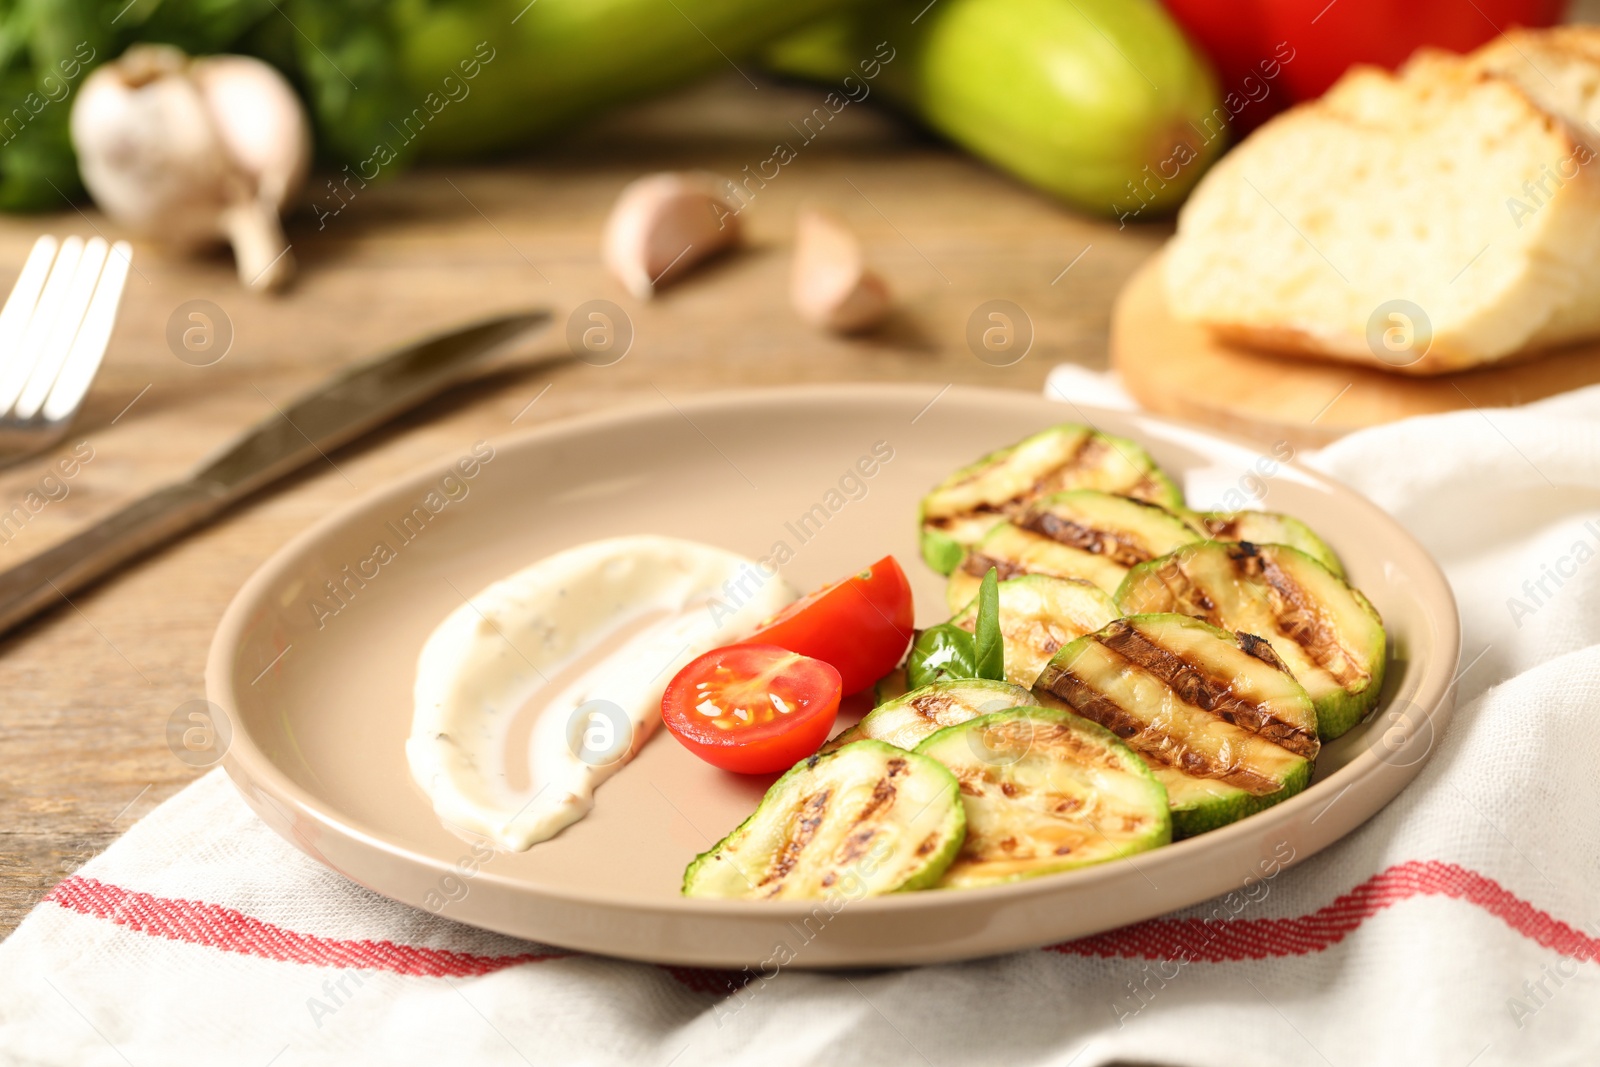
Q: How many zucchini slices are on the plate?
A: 9